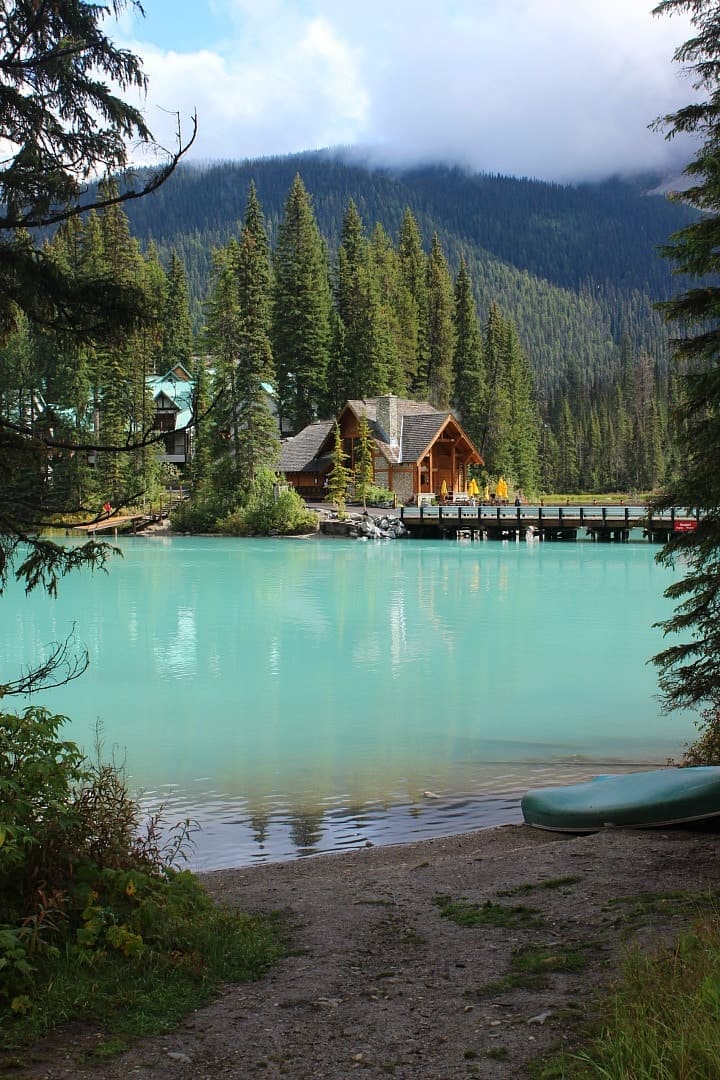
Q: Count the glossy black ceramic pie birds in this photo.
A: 0